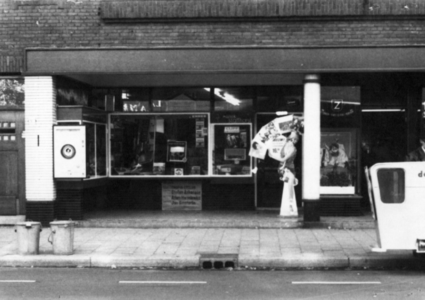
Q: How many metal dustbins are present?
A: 2